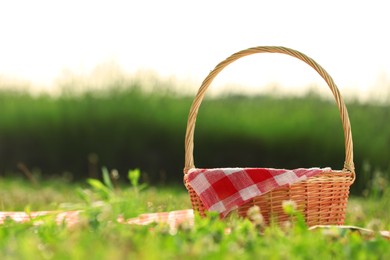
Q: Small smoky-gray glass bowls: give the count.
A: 0